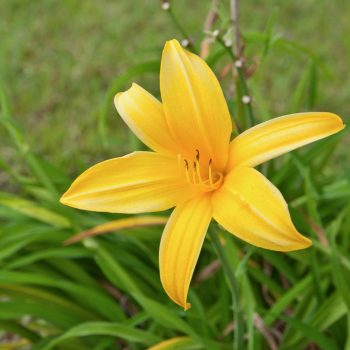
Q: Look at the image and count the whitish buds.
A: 6